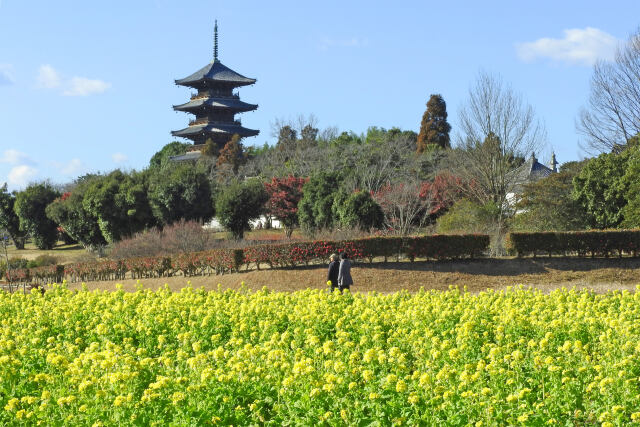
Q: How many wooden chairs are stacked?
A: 0